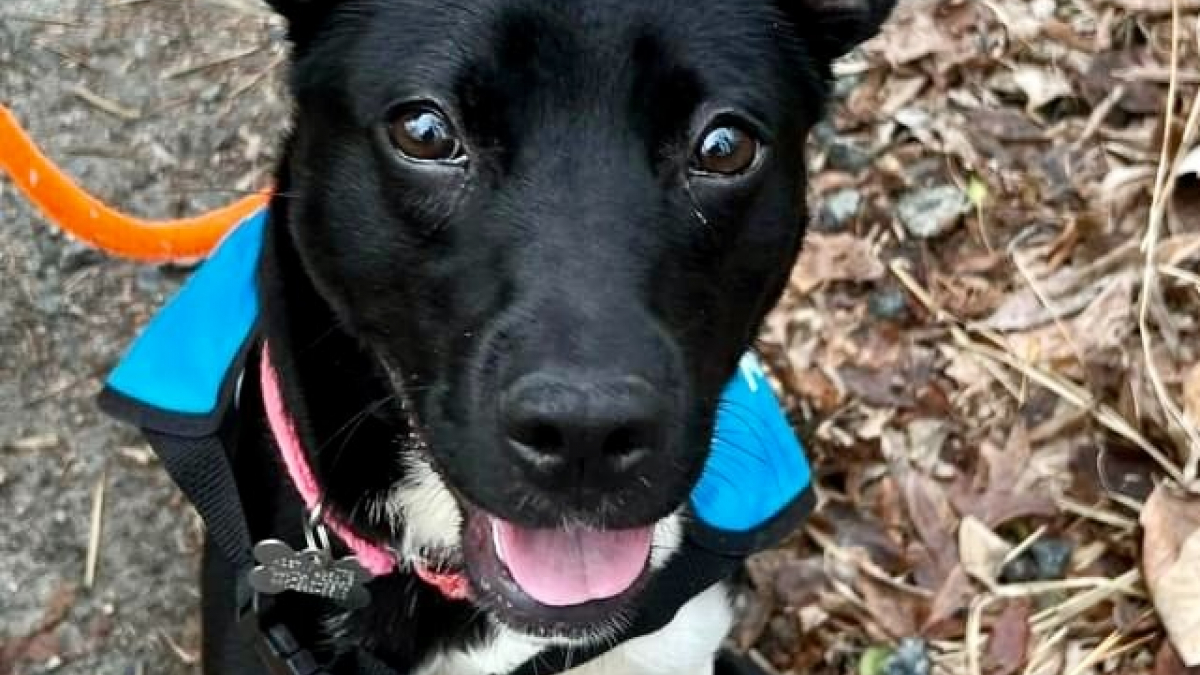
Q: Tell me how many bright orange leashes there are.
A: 1